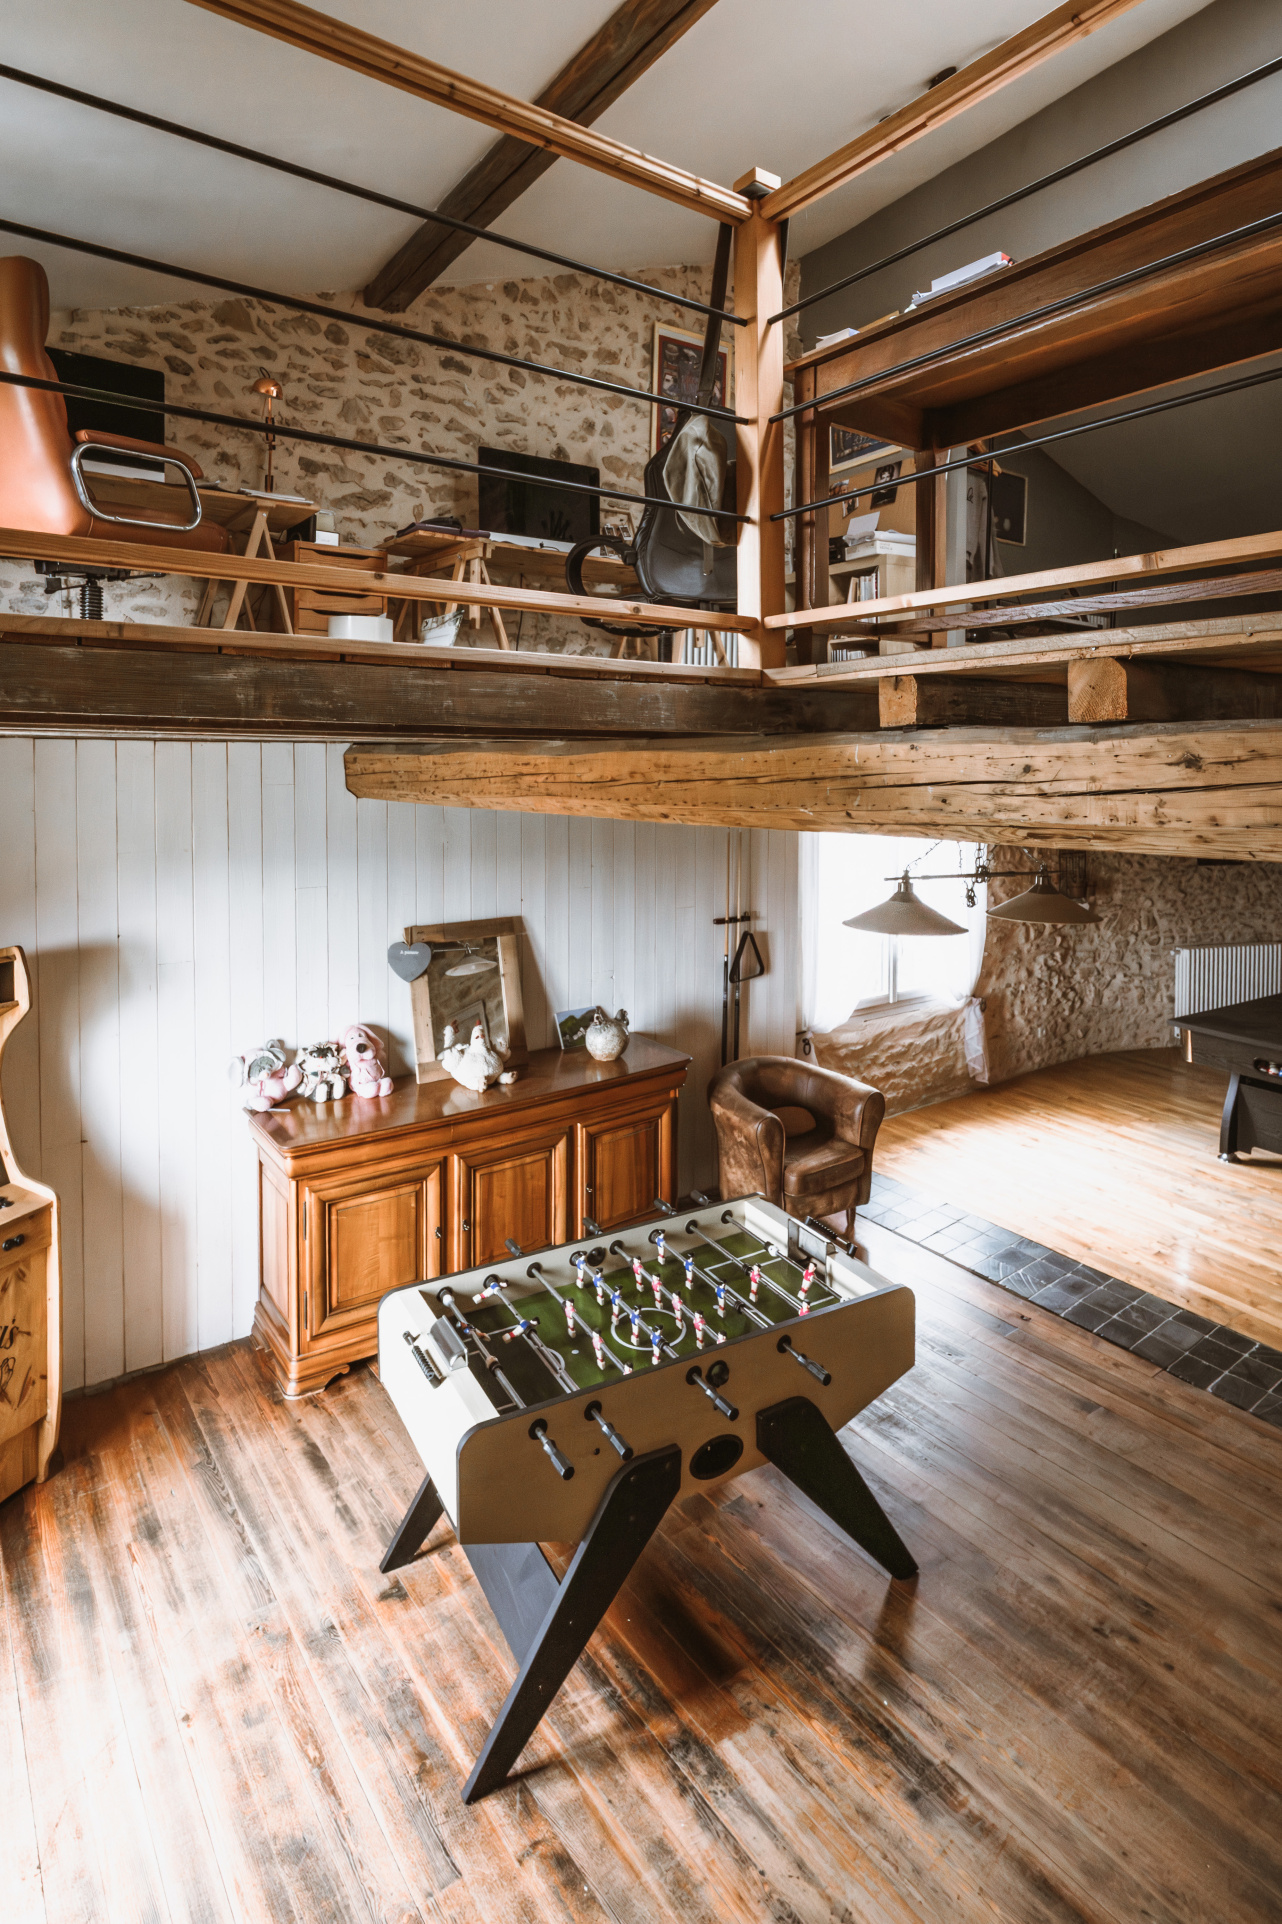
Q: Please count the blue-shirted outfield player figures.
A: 10